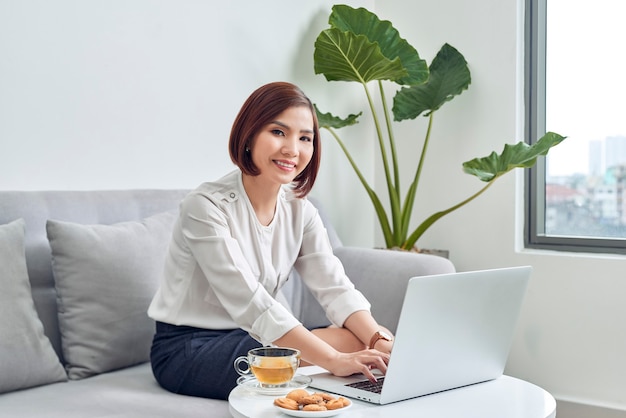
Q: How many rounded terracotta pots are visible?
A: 0